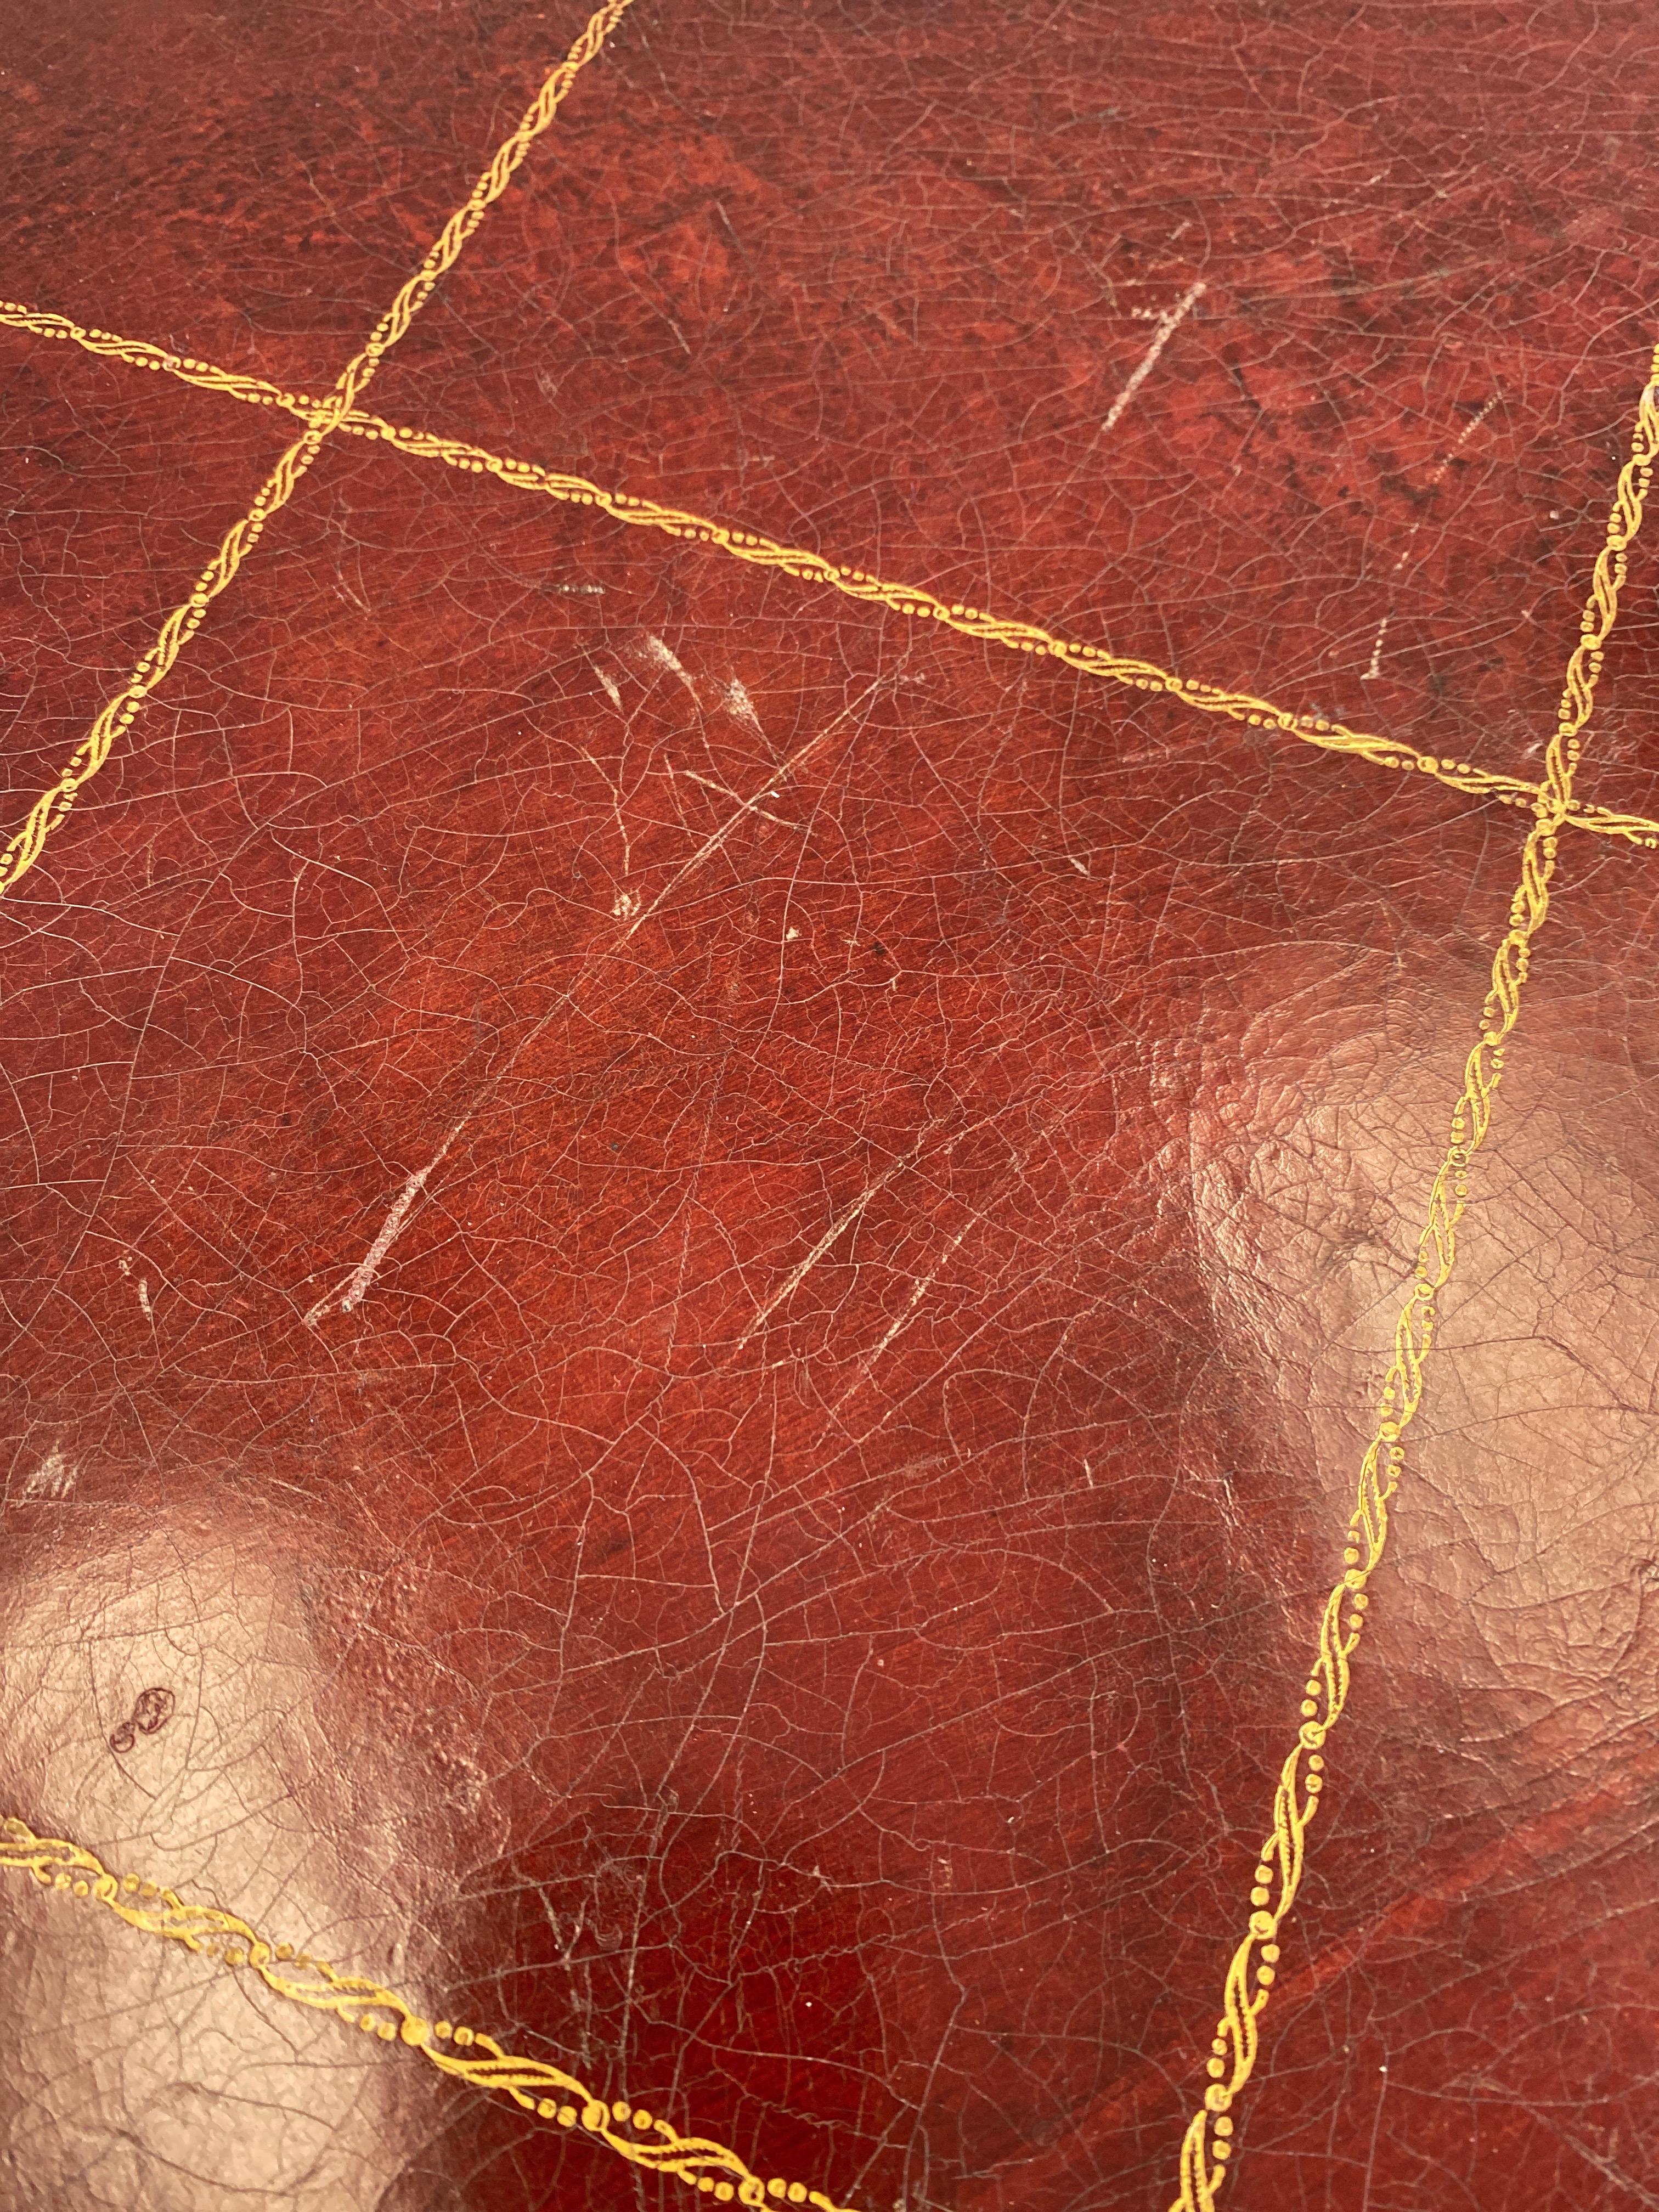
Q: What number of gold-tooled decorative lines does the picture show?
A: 4